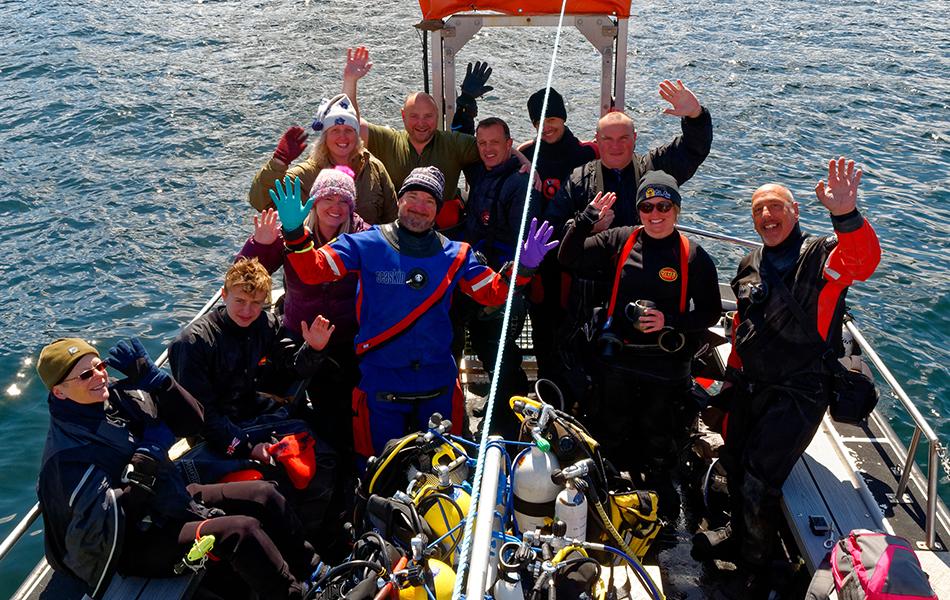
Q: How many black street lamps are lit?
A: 0